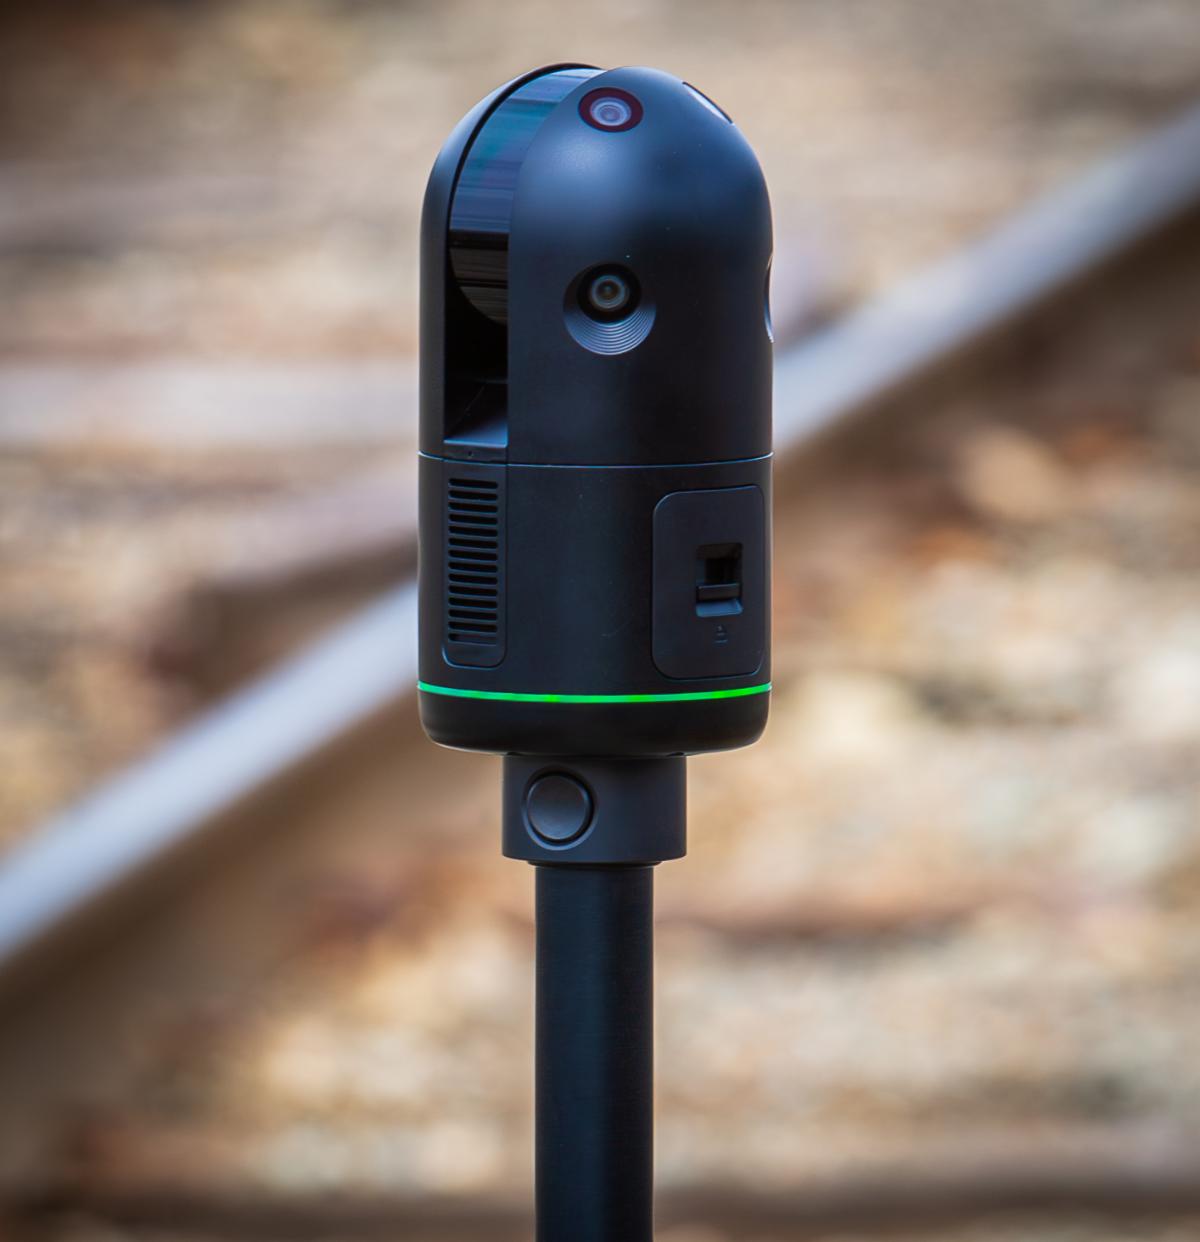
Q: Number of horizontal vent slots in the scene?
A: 14